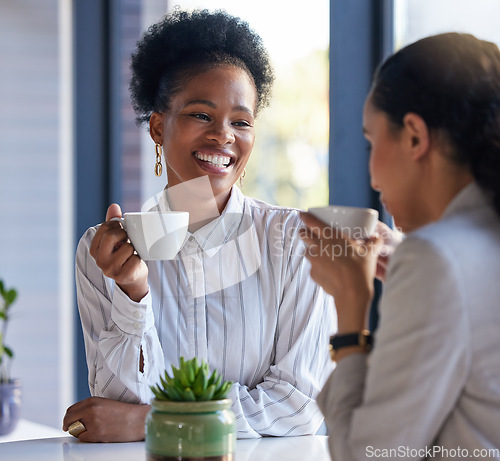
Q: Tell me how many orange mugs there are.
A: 0